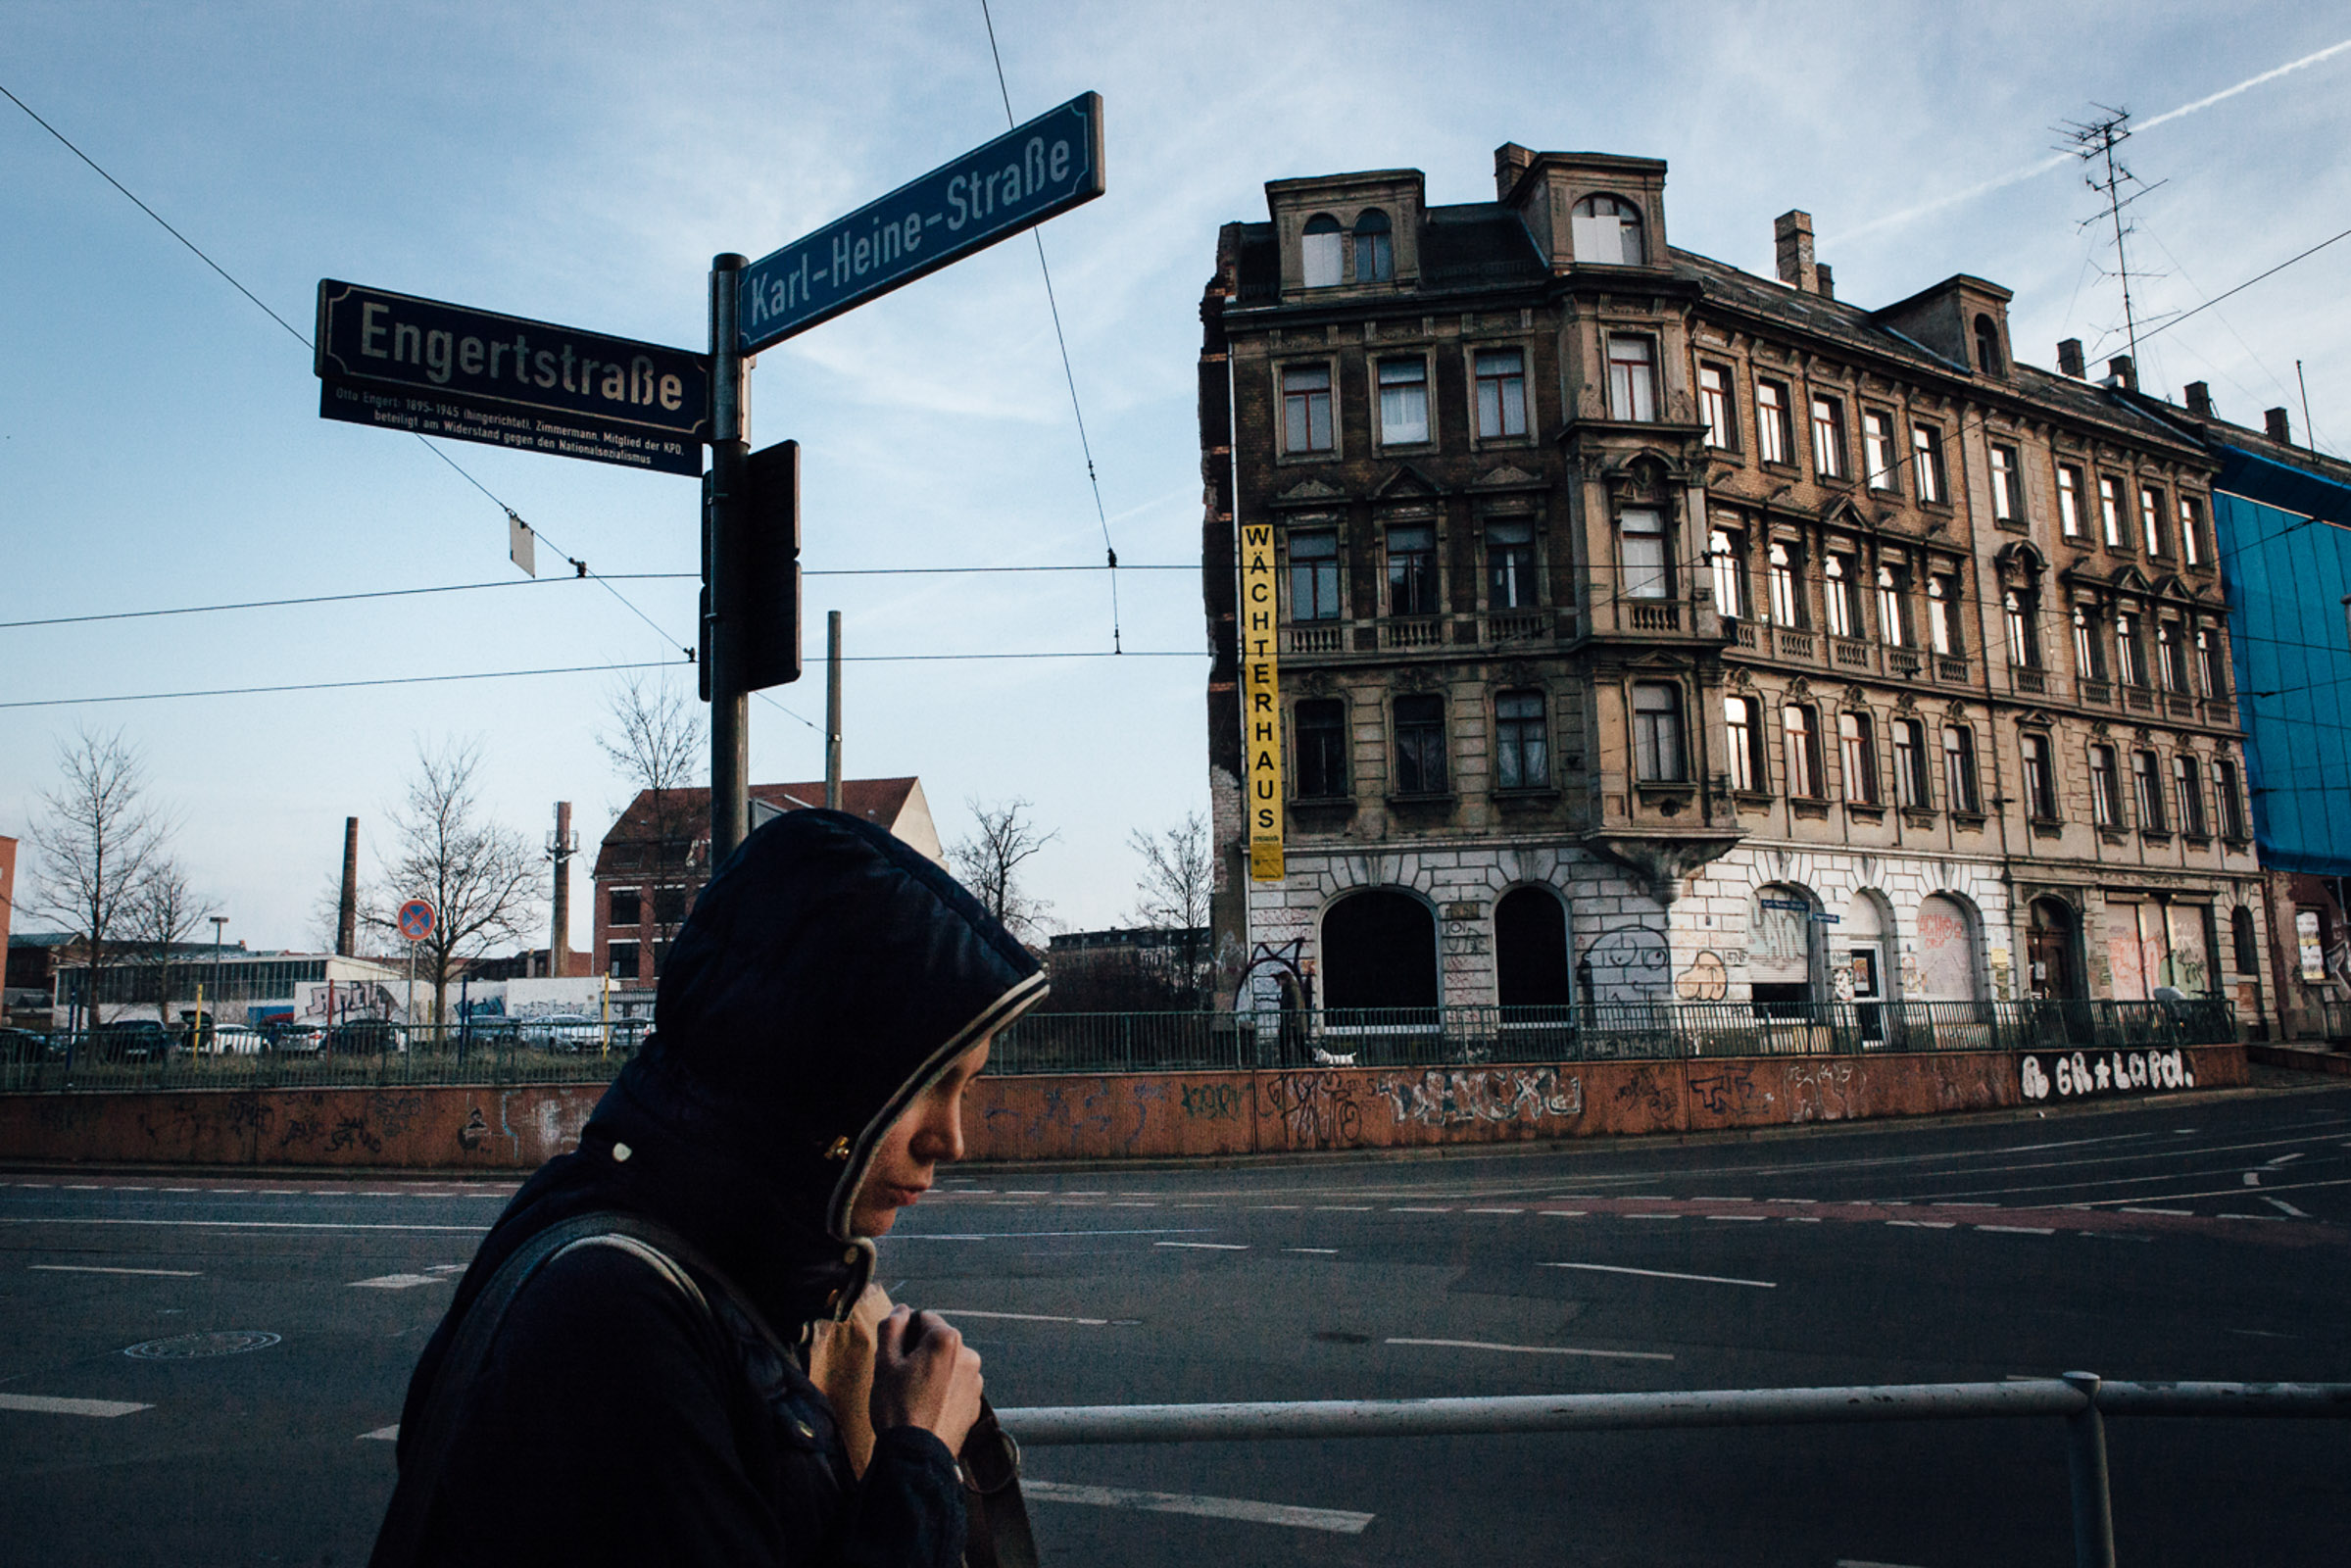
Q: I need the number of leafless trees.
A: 6